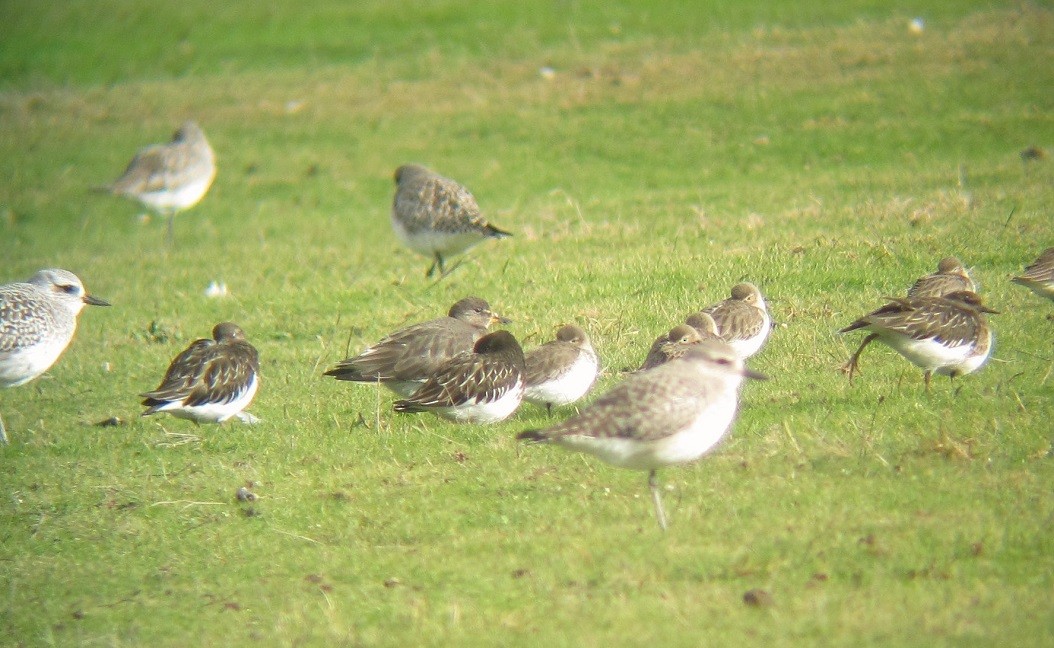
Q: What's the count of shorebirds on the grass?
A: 14